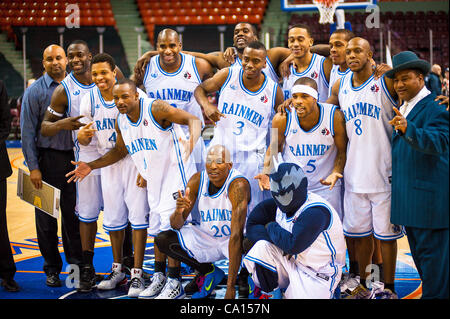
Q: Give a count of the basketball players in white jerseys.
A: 11